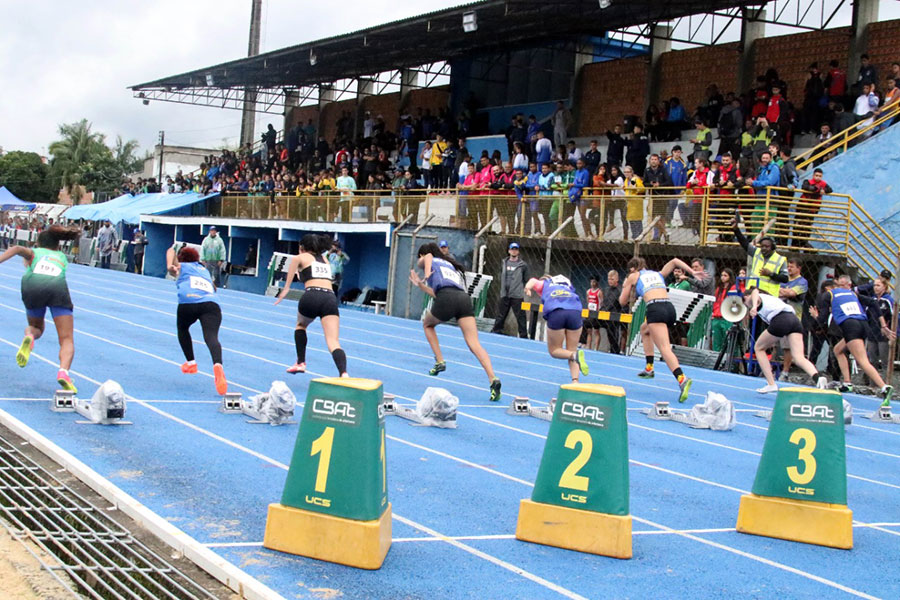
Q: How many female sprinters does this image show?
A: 8